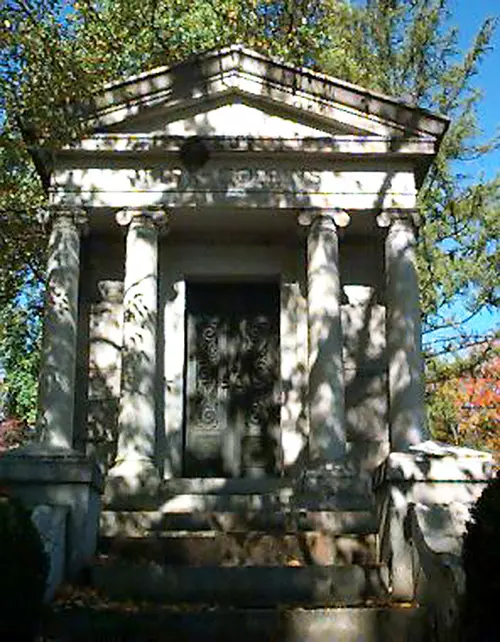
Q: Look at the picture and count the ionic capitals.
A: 4